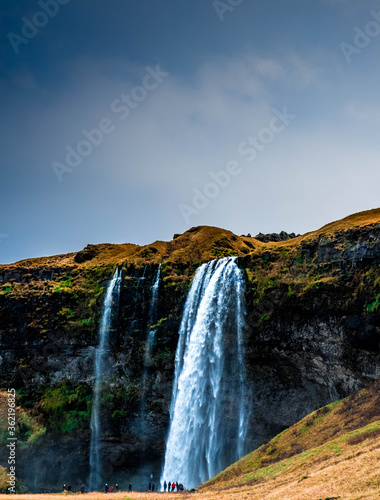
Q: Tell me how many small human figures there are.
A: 14